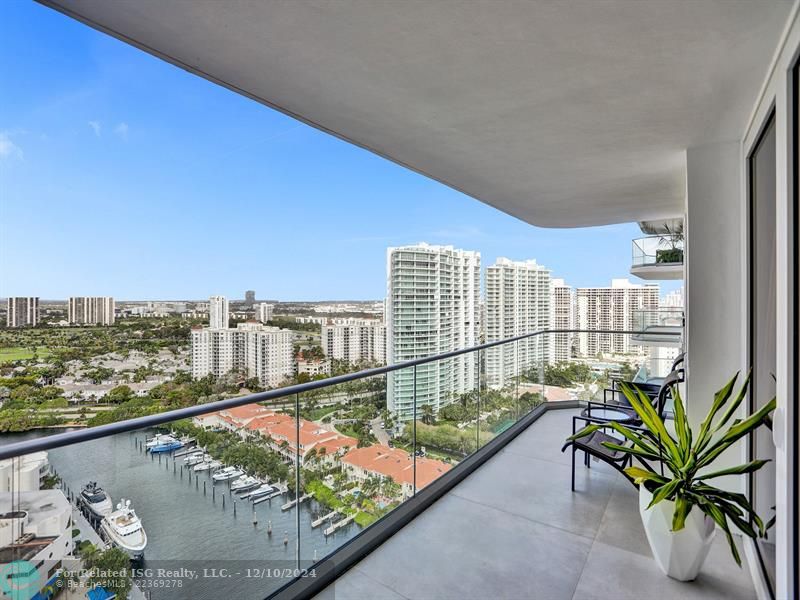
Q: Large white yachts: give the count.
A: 2